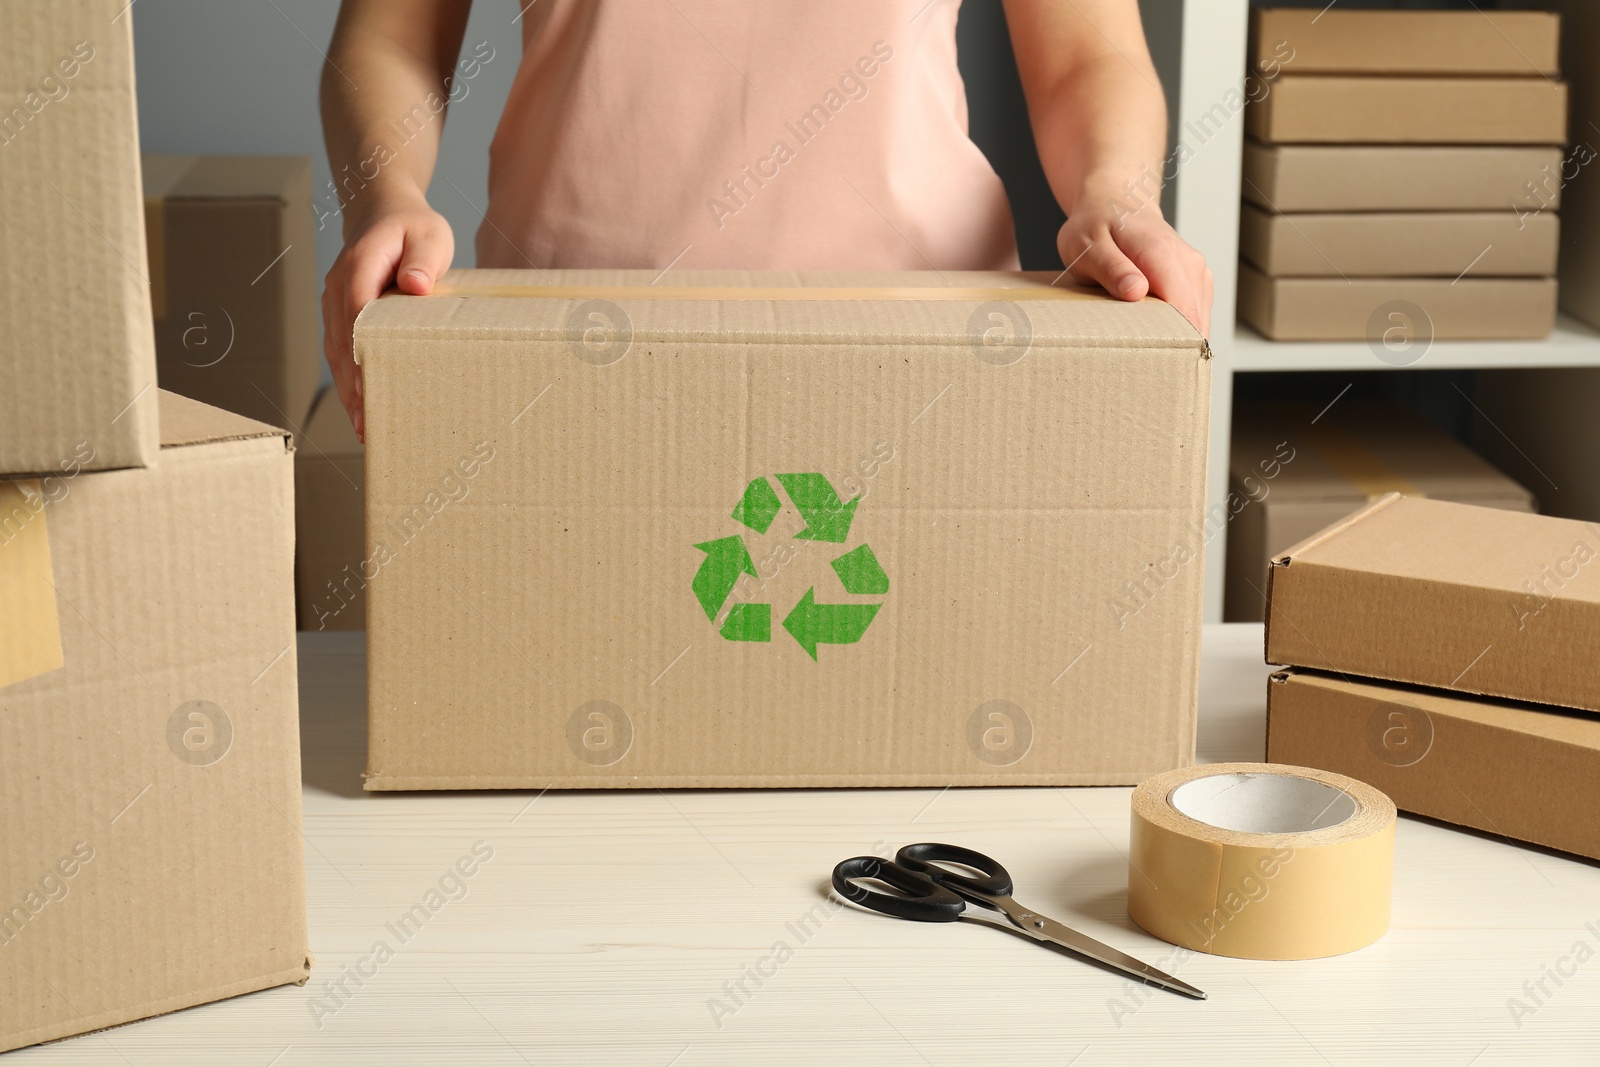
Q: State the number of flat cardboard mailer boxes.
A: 7